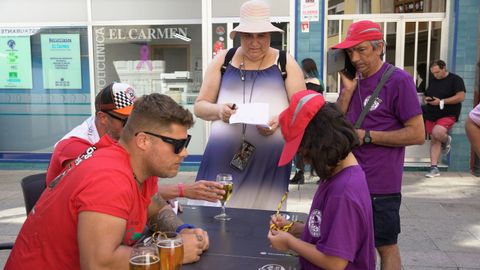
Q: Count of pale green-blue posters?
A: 2